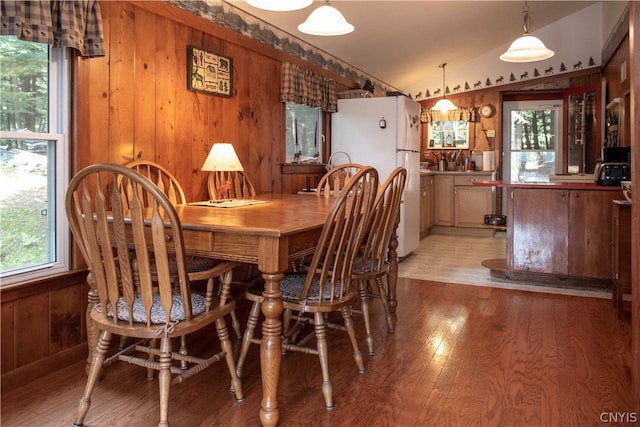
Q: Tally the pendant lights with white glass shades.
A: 4